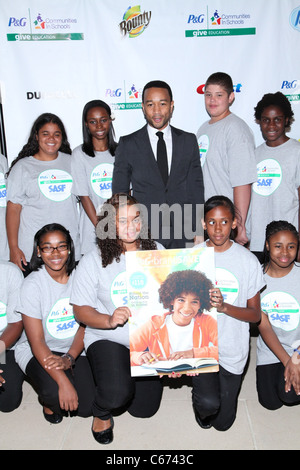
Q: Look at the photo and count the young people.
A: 8